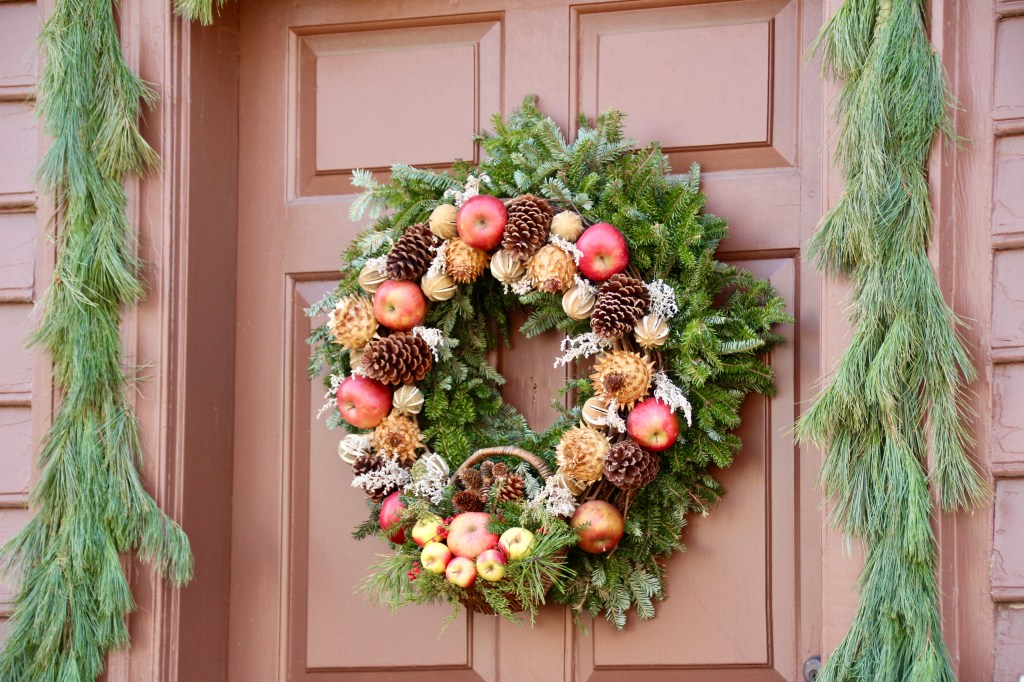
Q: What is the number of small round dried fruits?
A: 13